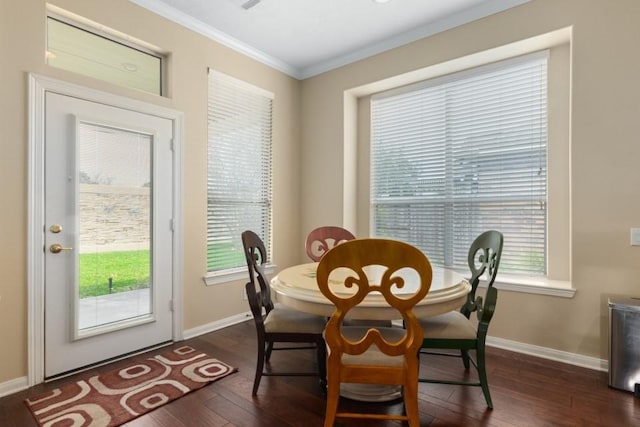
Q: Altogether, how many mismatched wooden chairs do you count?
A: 4